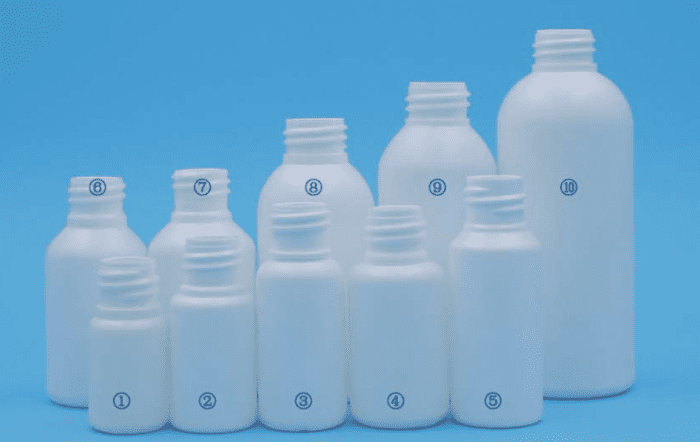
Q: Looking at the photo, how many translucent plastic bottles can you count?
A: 10